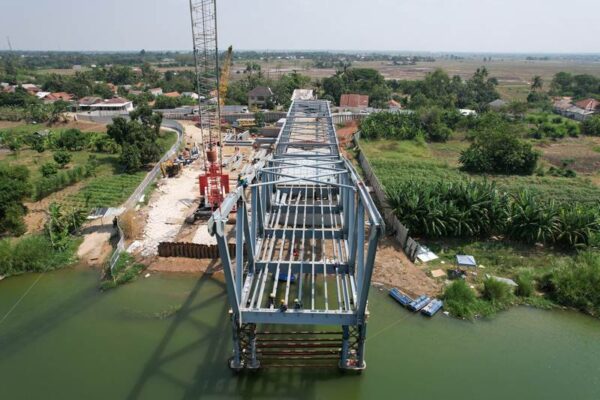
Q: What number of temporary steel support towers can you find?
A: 2